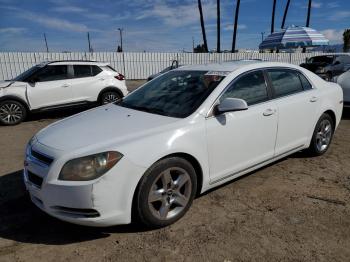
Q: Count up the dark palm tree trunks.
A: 6